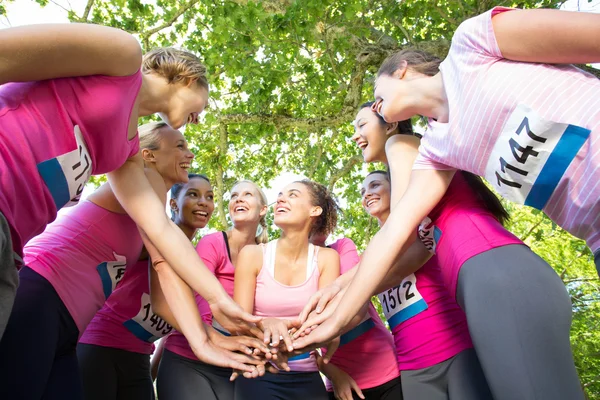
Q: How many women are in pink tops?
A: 9